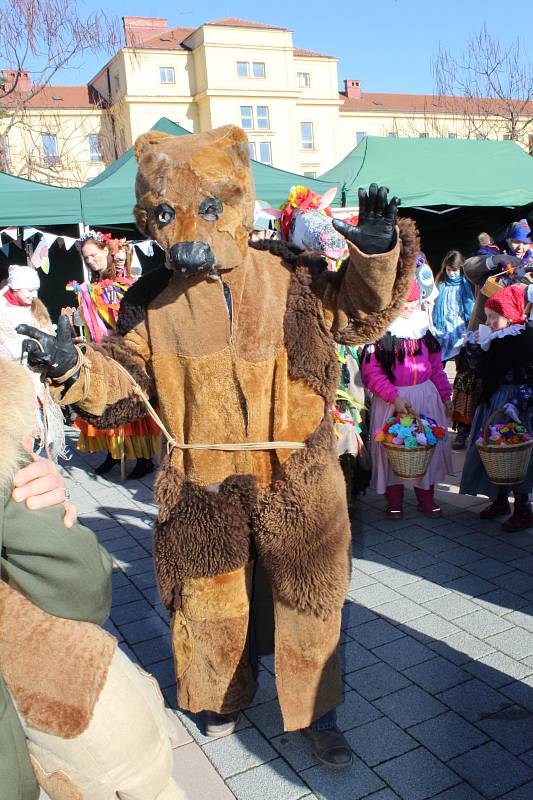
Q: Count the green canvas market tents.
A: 3